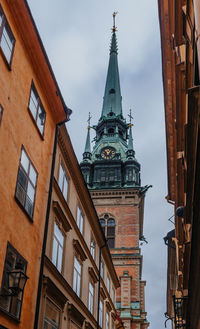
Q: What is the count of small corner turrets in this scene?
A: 2